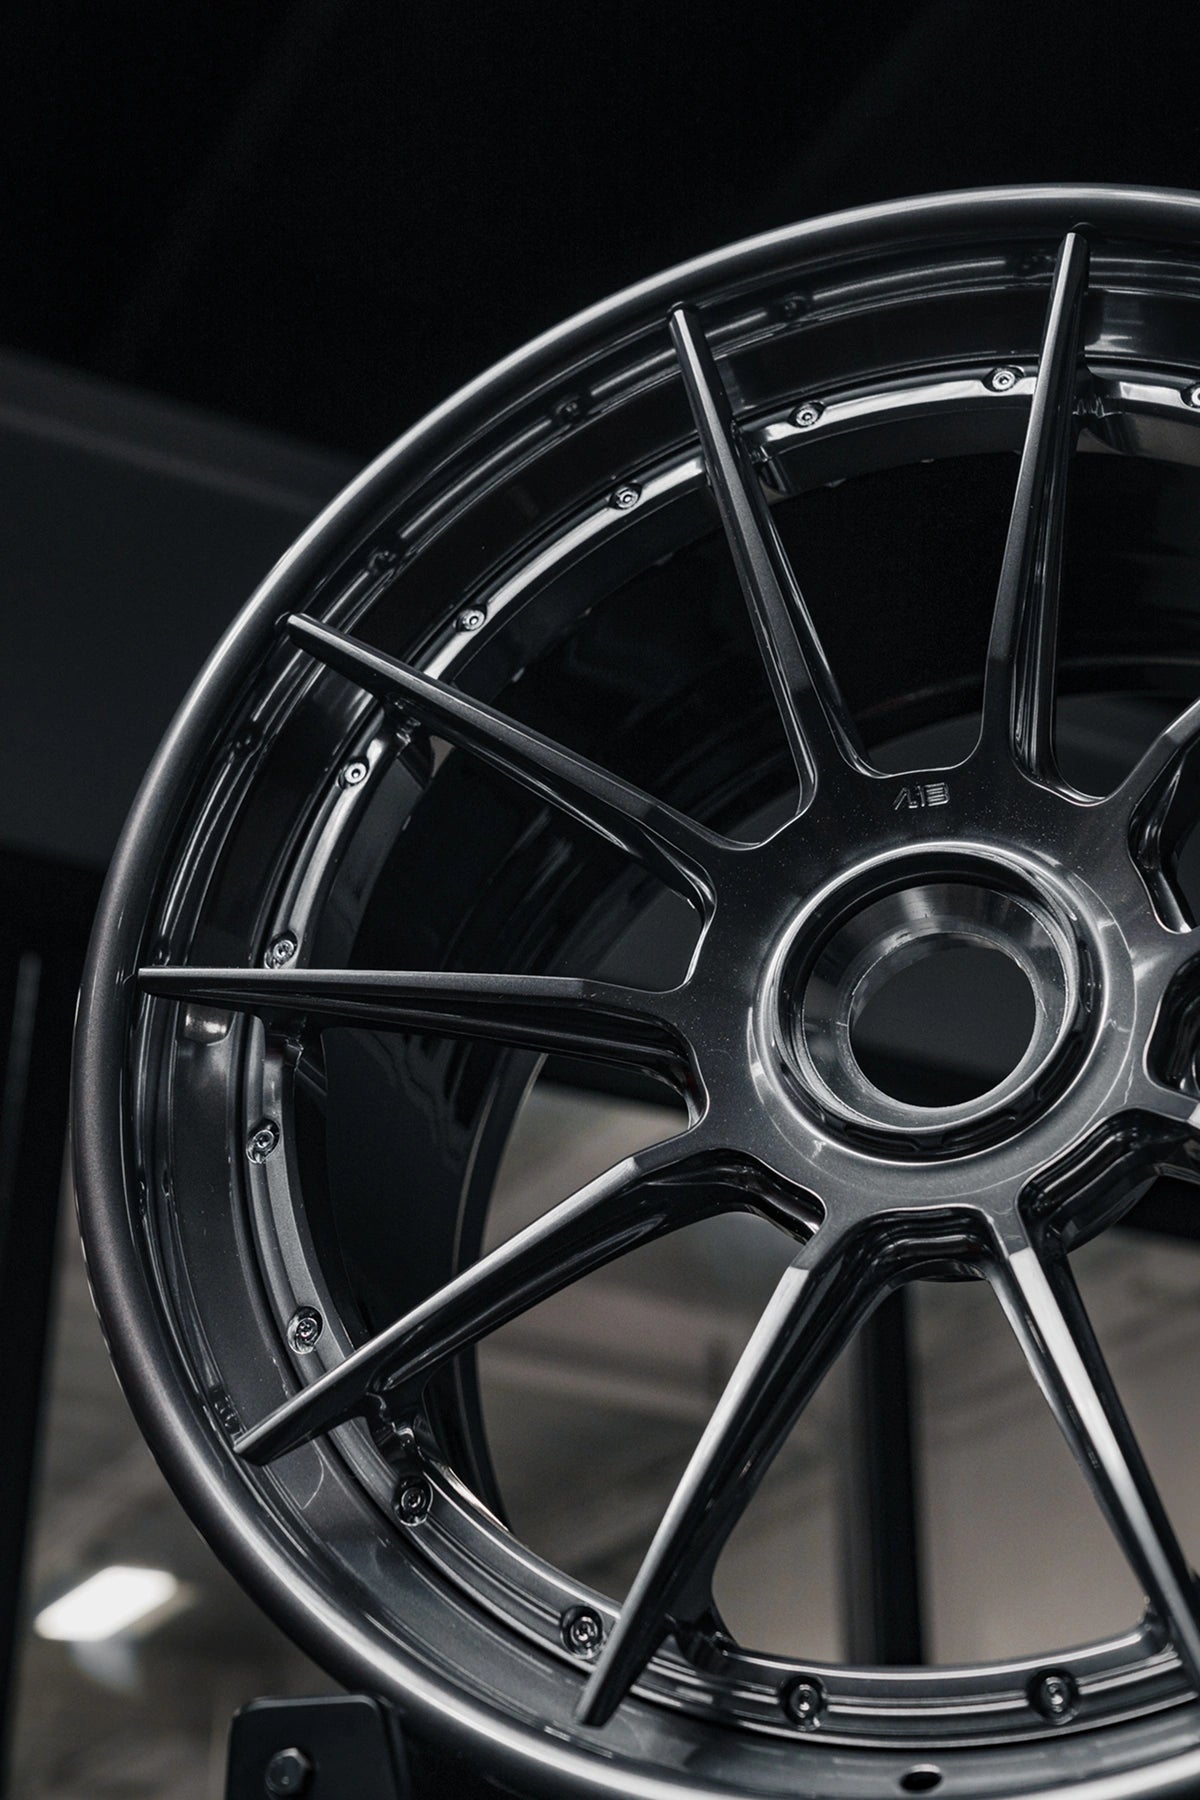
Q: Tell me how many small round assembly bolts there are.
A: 13